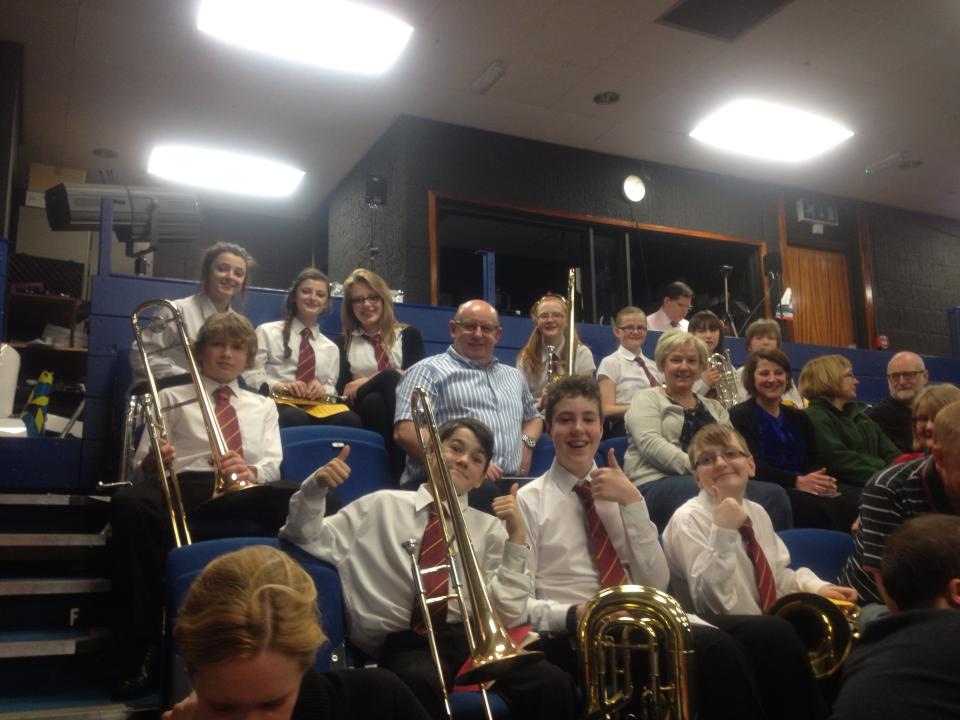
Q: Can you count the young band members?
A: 11